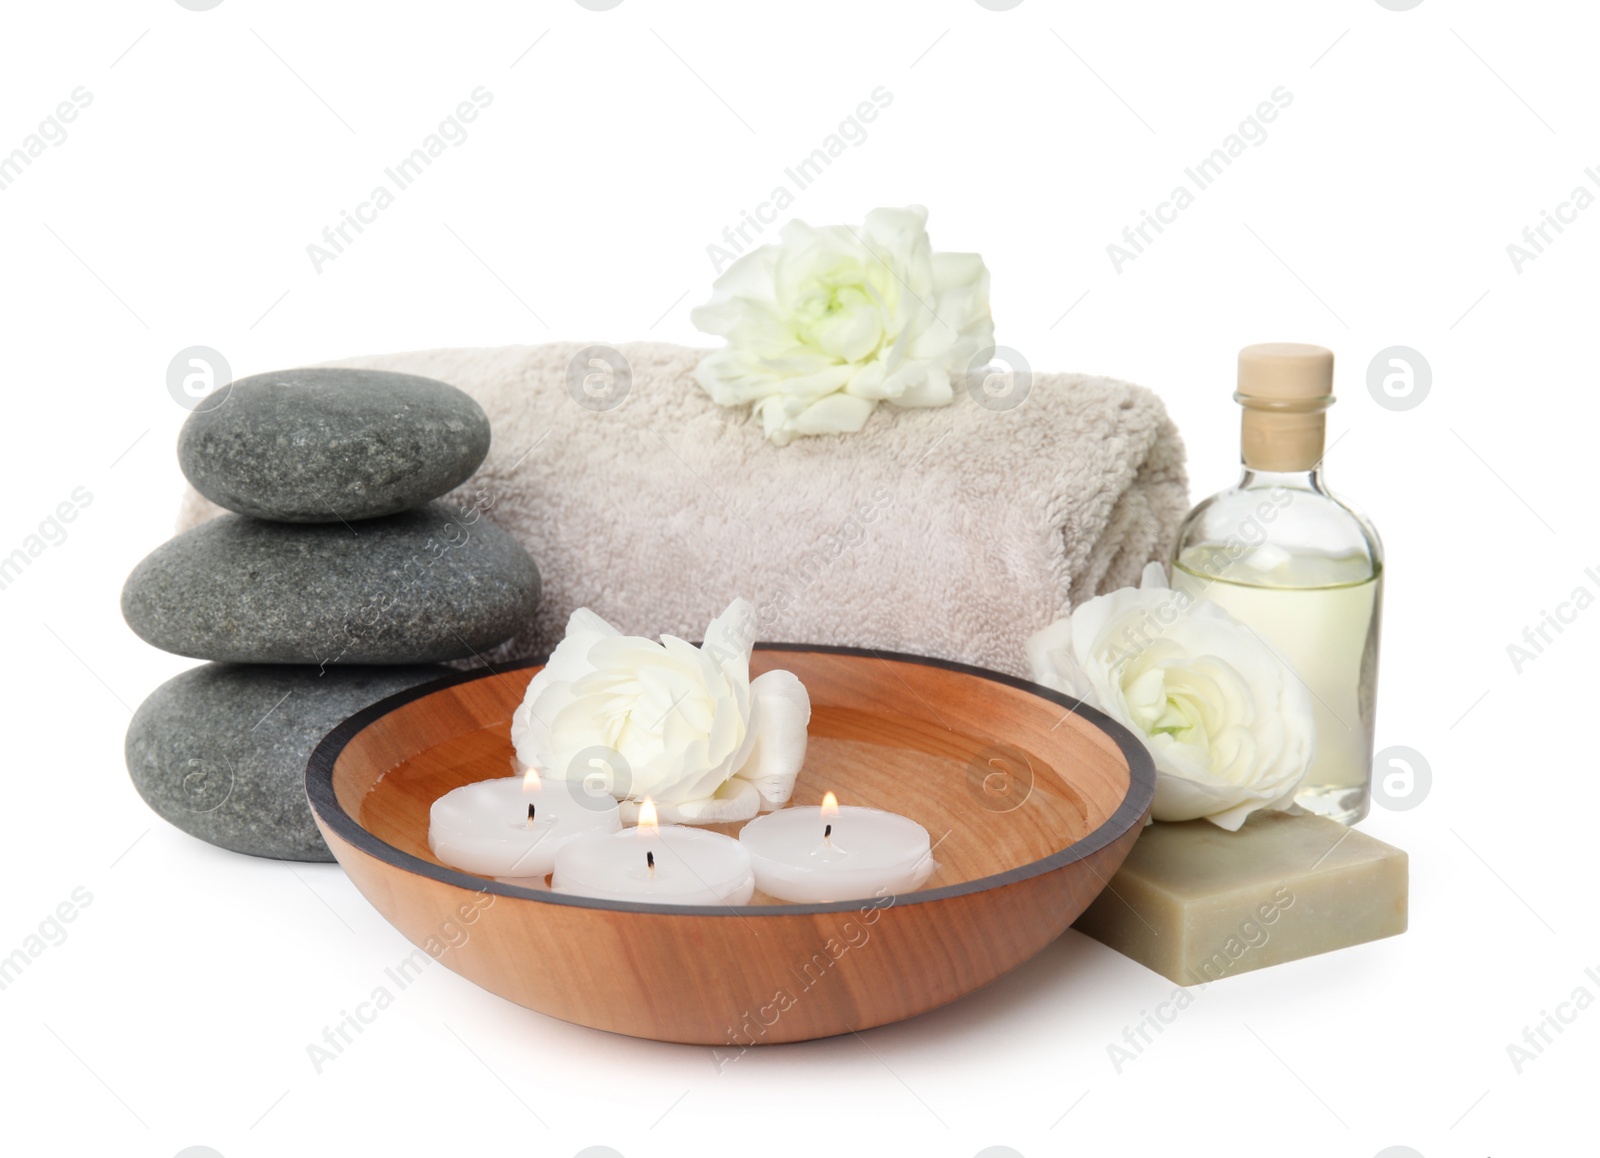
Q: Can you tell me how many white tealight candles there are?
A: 3